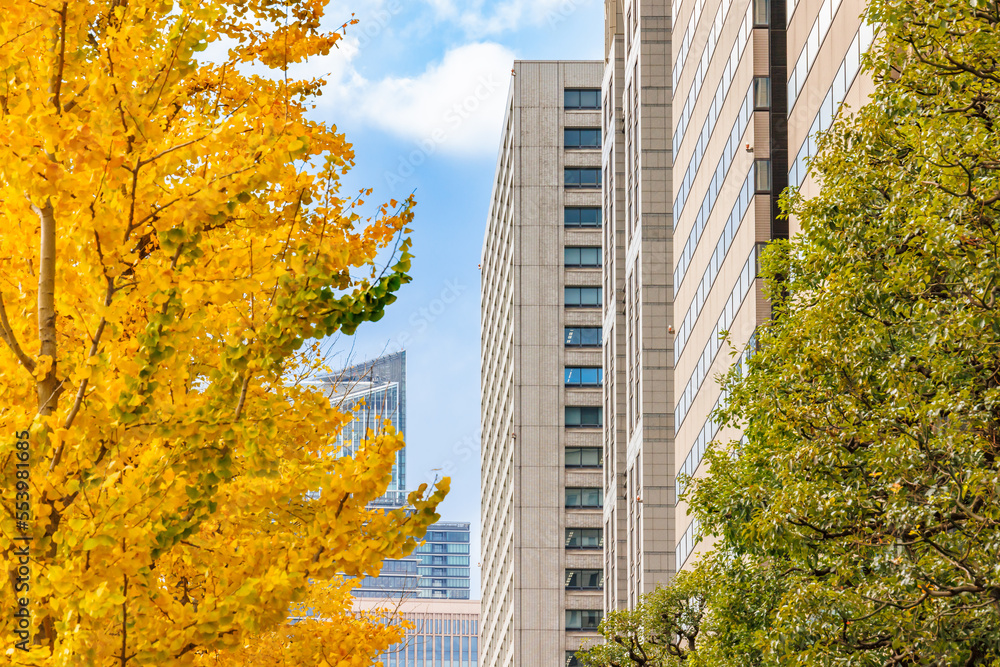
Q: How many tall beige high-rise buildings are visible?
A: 3